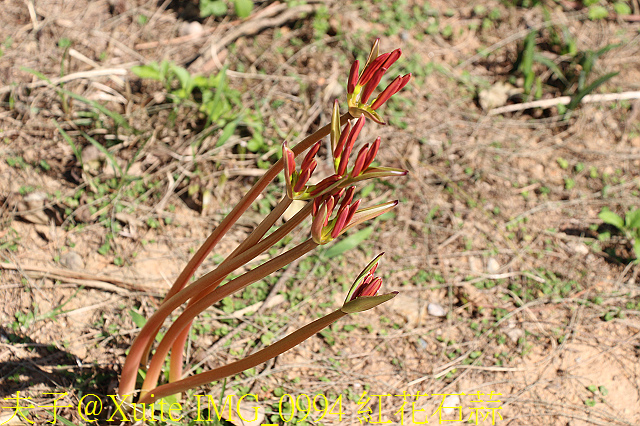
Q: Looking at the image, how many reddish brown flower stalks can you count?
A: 5